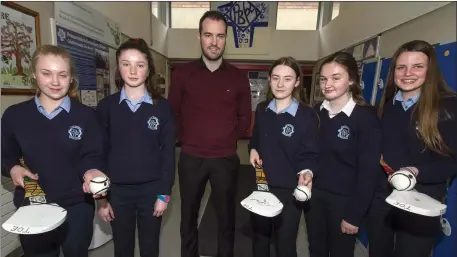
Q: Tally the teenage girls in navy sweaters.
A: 5